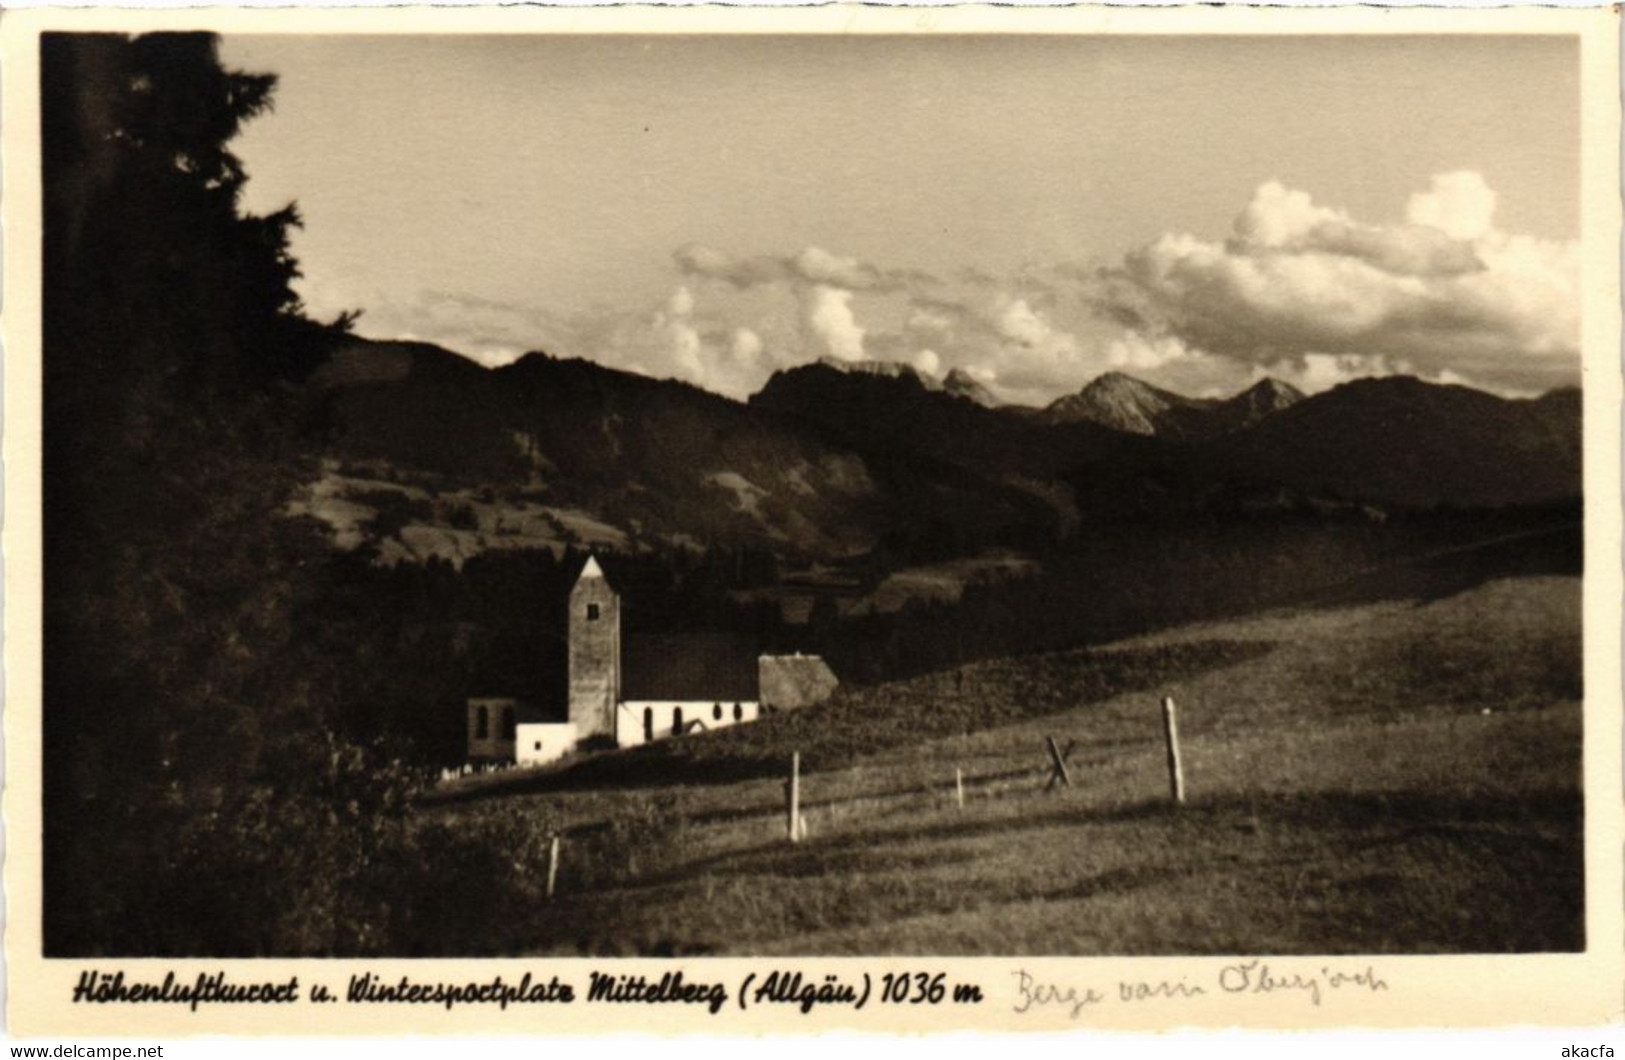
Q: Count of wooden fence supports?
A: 5